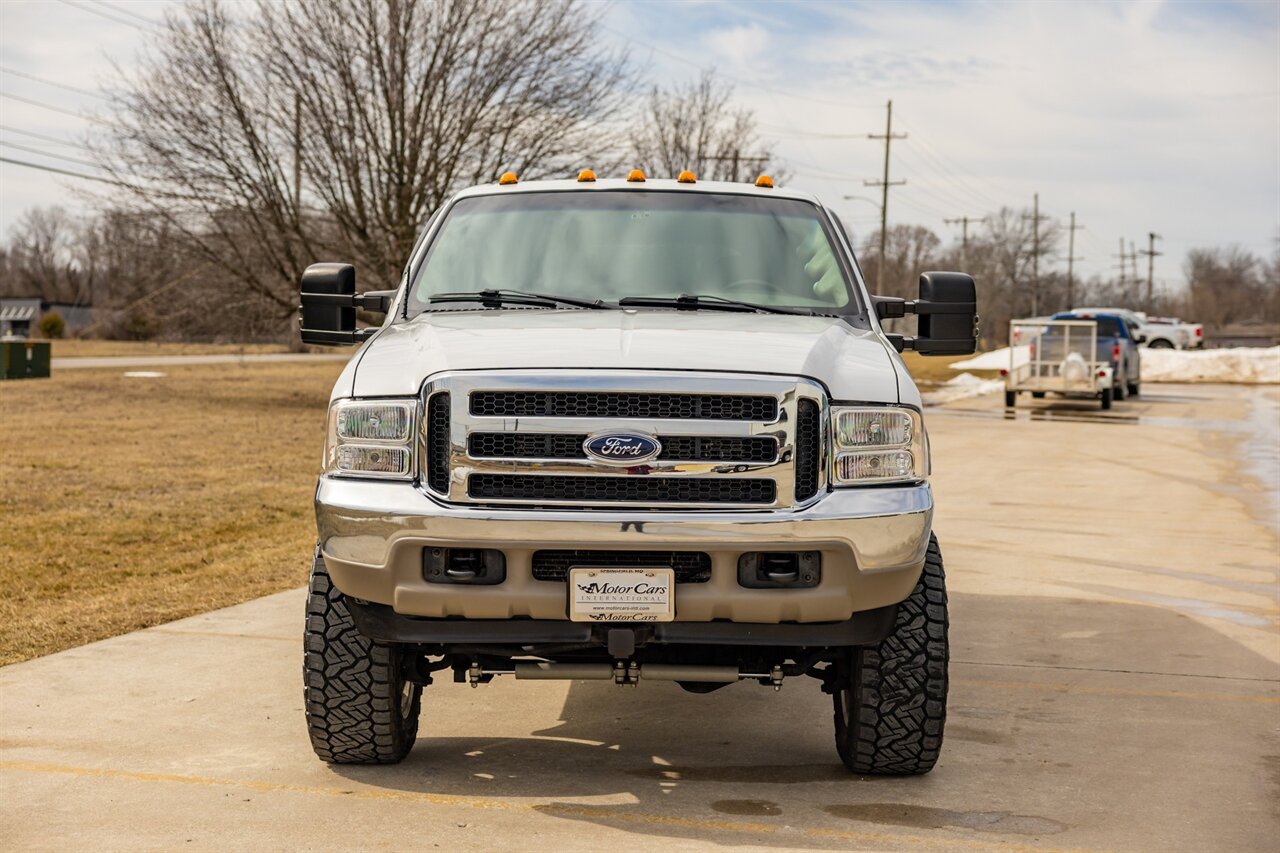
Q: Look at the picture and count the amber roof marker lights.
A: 5